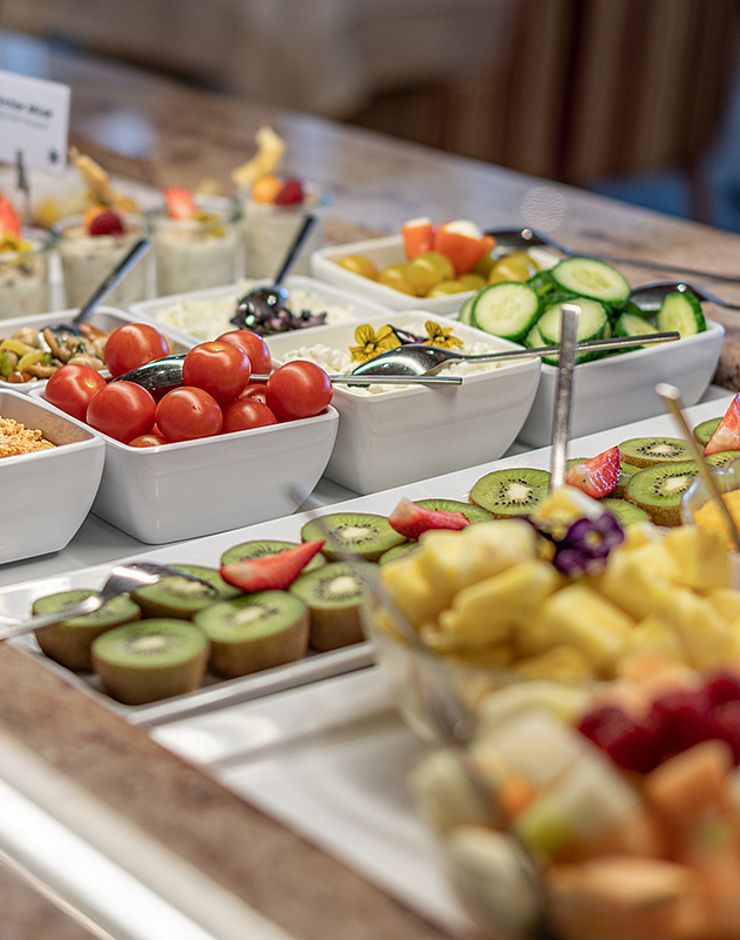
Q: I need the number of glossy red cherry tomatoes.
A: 10